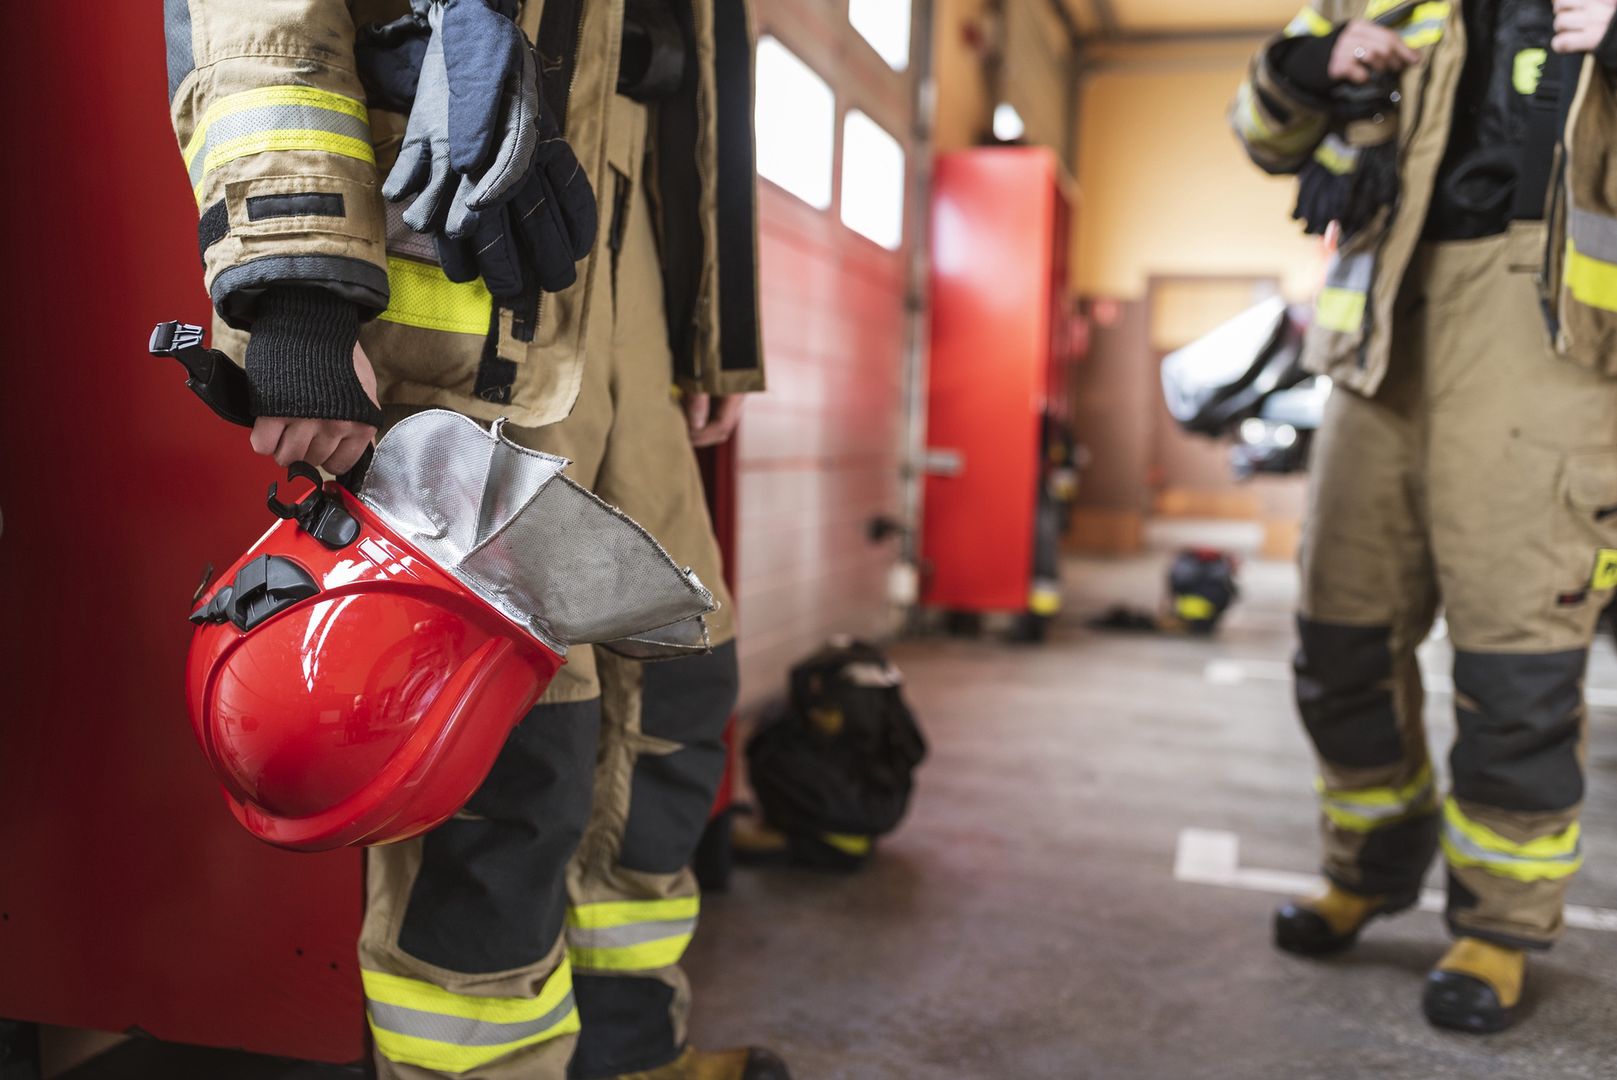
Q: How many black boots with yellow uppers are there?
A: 3